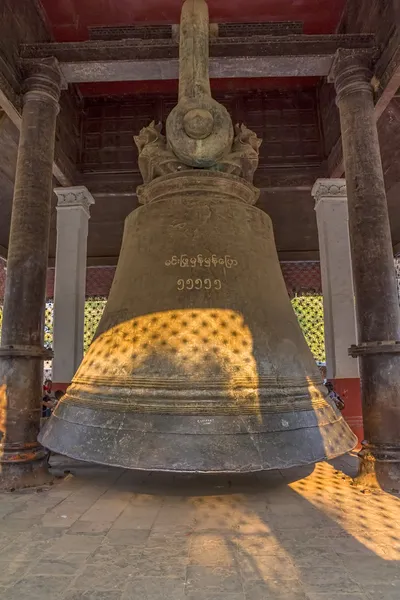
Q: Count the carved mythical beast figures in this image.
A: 2